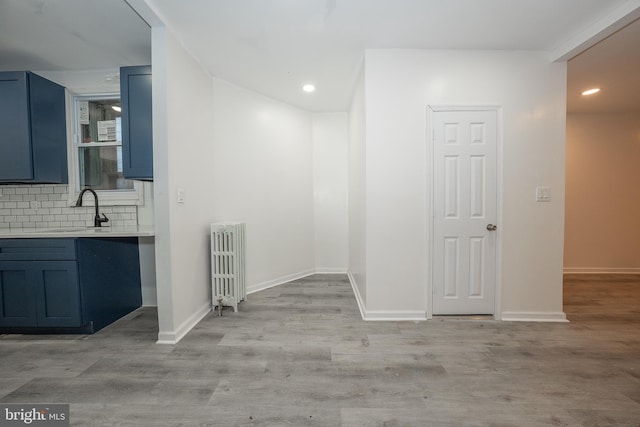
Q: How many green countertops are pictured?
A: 0